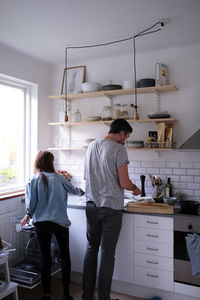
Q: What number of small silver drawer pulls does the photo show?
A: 5